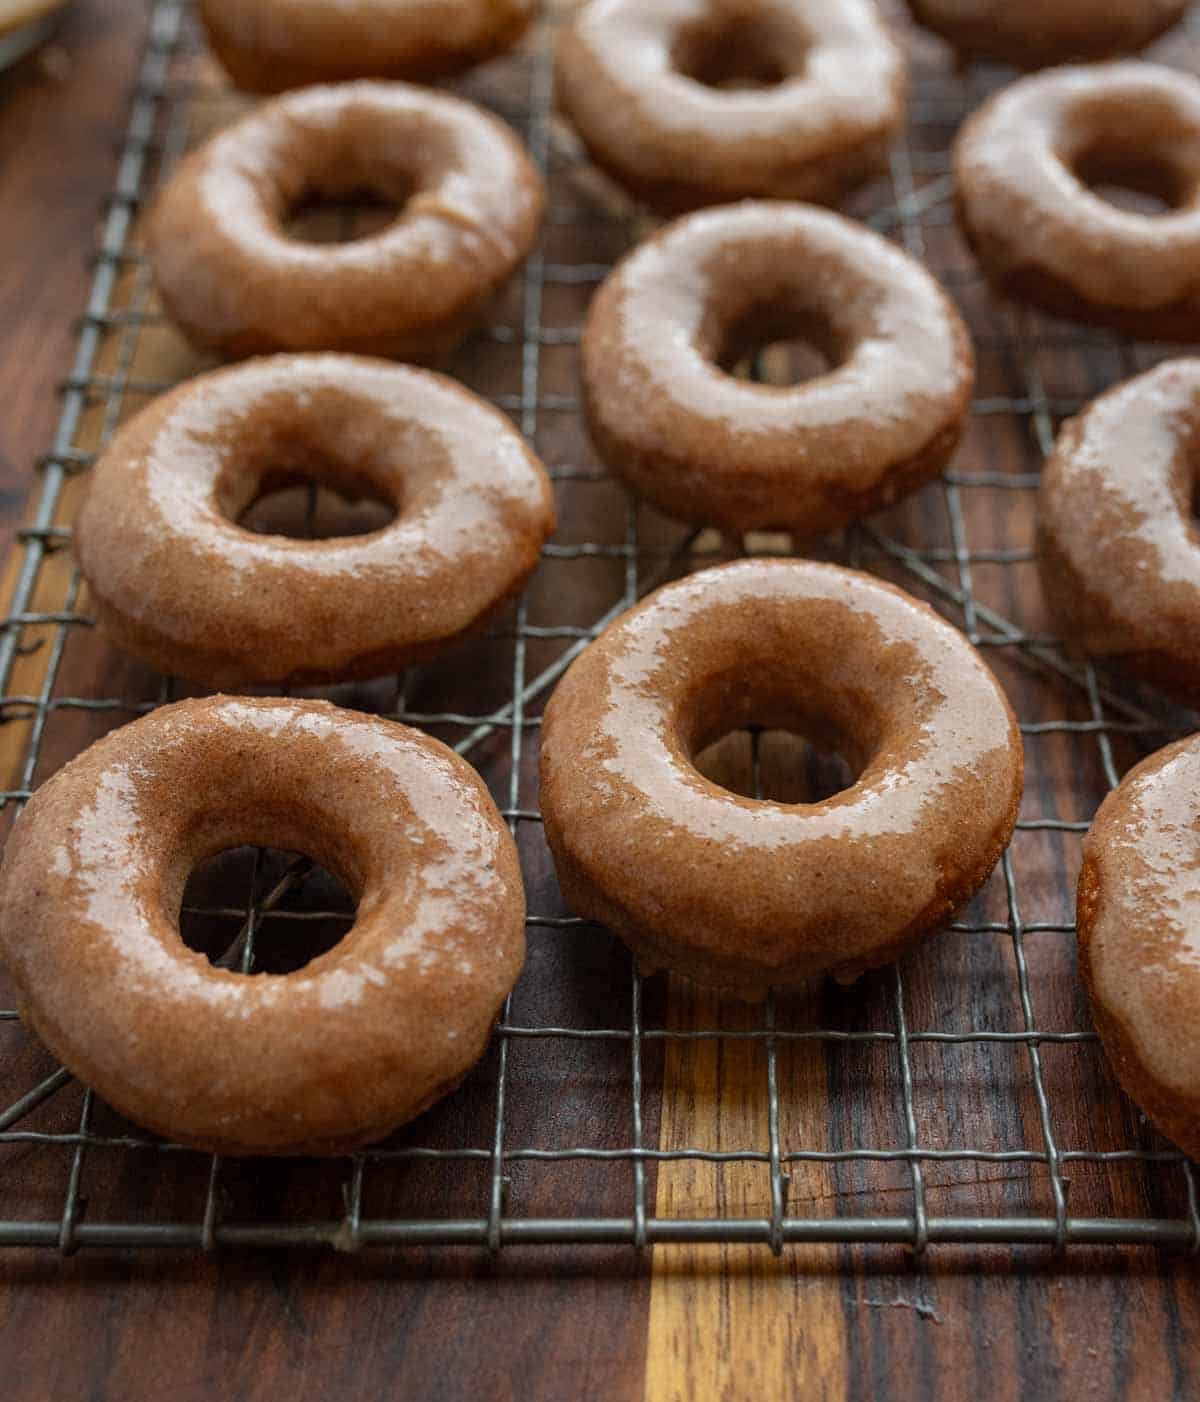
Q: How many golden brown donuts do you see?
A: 11